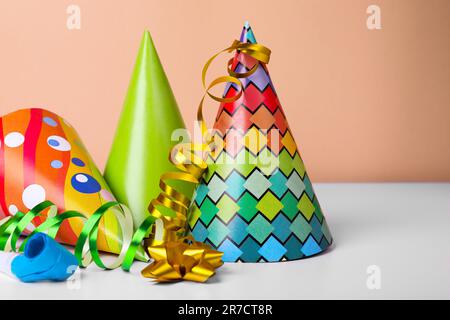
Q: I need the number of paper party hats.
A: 3